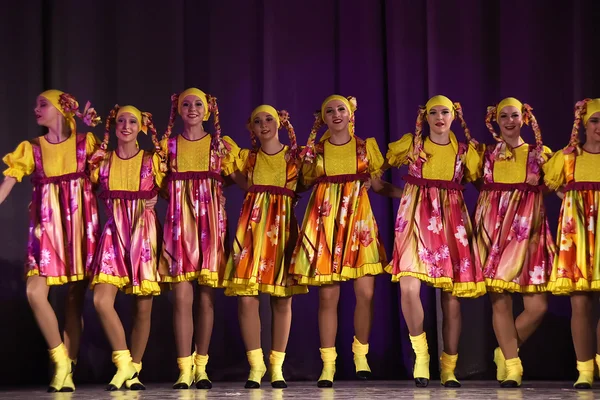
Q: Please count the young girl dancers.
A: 8